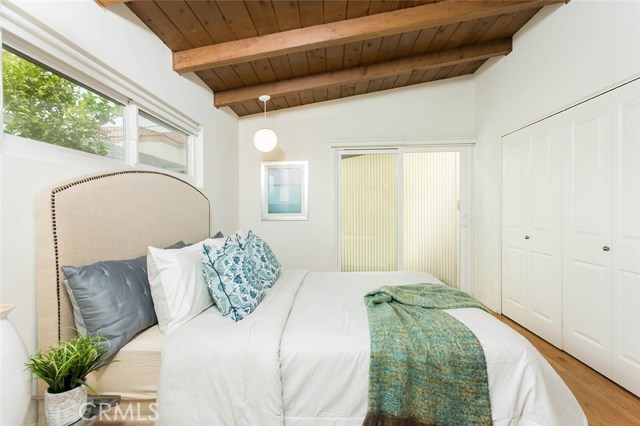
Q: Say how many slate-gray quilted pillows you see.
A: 2